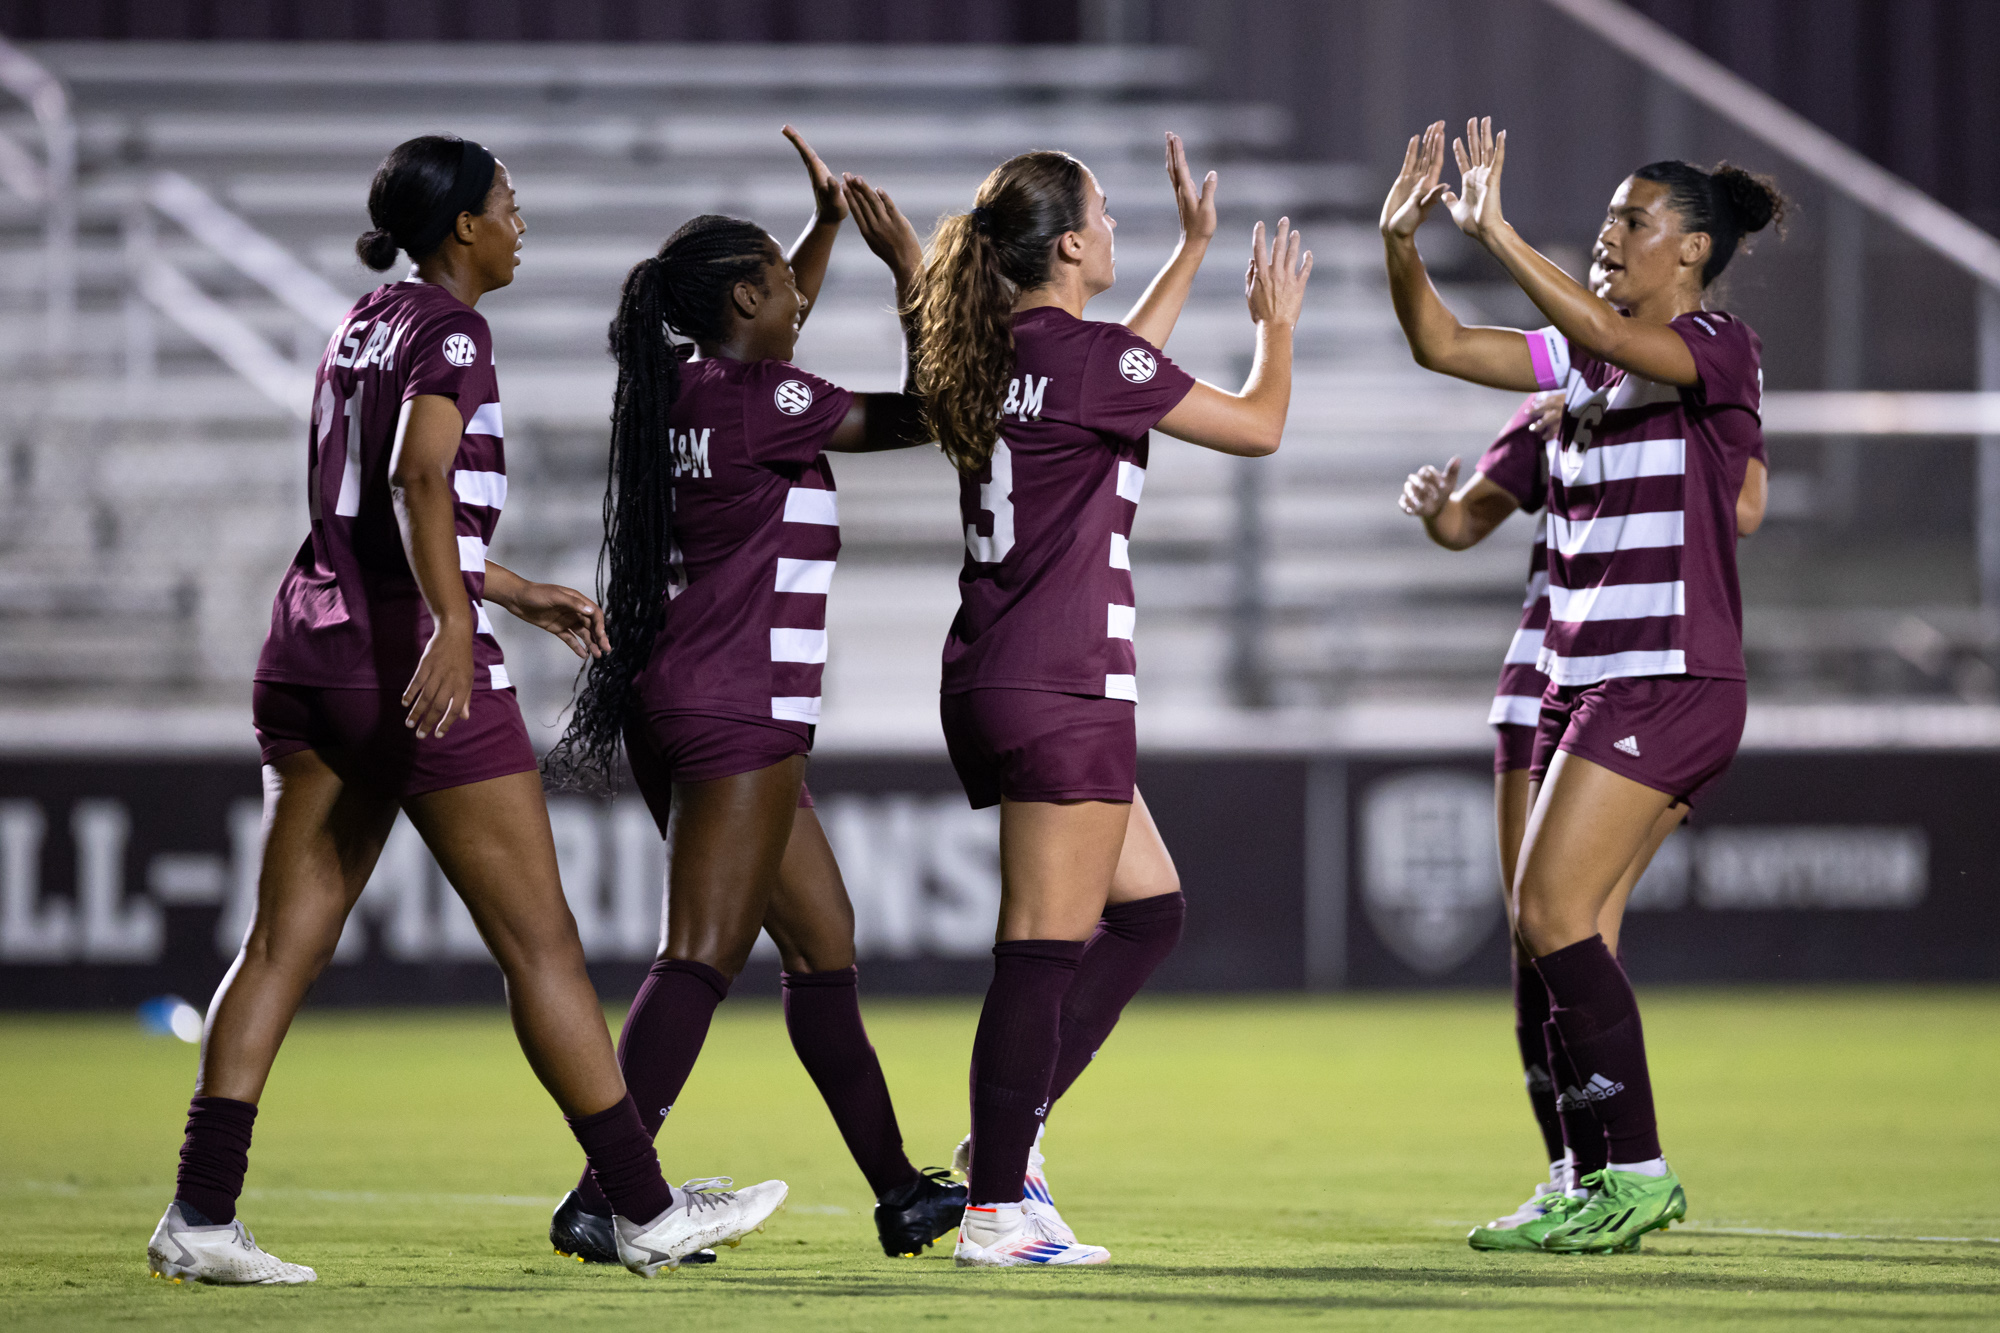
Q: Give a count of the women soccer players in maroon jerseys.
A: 5